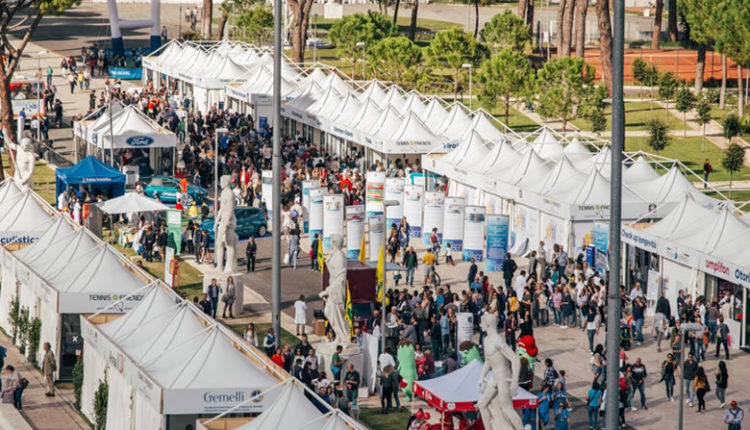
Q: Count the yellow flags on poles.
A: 4